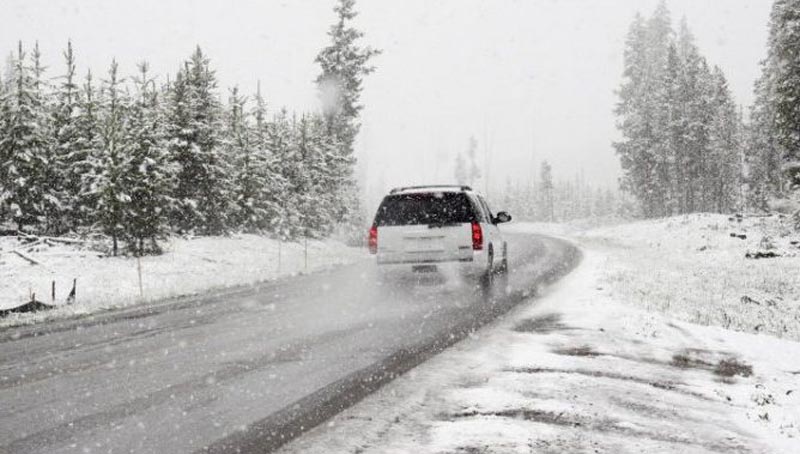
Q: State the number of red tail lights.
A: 2